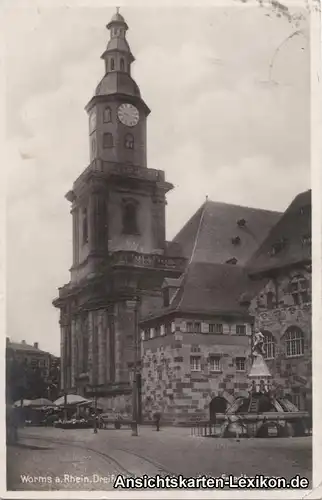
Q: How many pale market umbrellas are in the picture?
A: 3